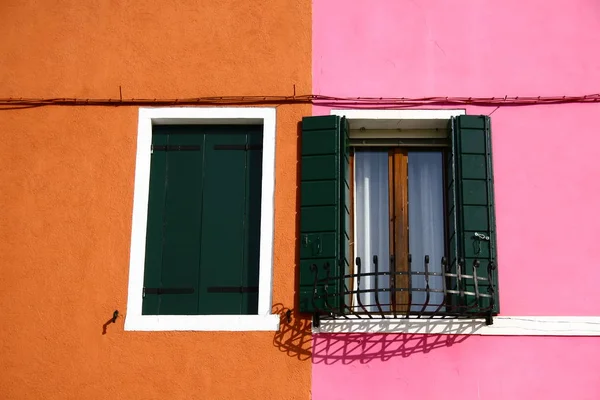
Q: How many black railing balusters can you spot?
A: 12